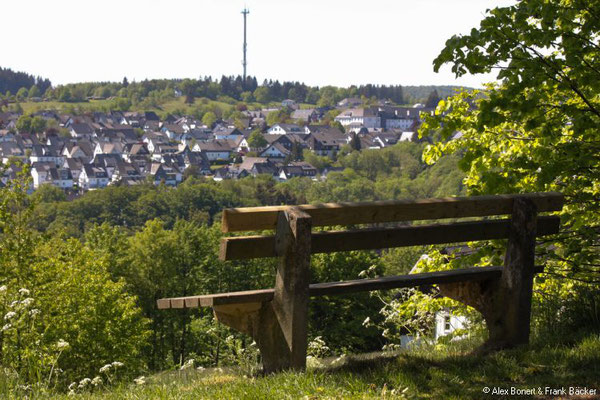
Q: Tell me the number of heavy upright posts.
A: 2